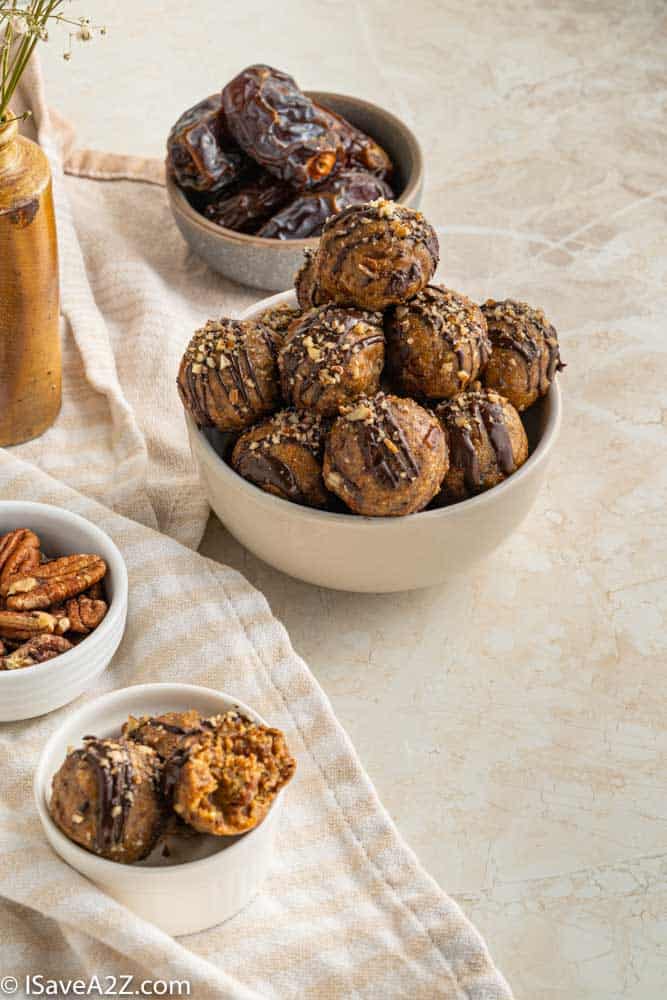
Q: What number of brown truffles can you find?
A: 13